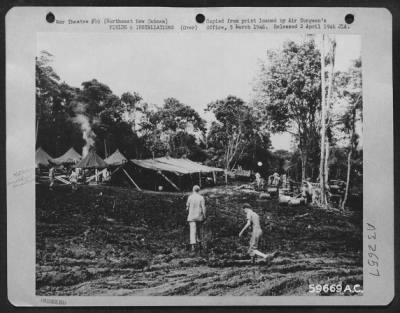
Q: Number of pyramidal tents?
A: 4